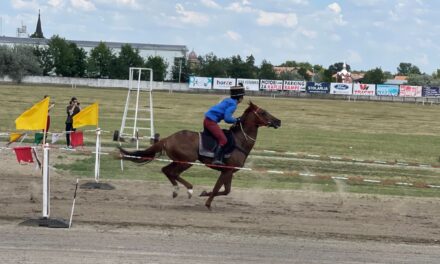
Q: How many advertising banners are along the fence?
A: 11